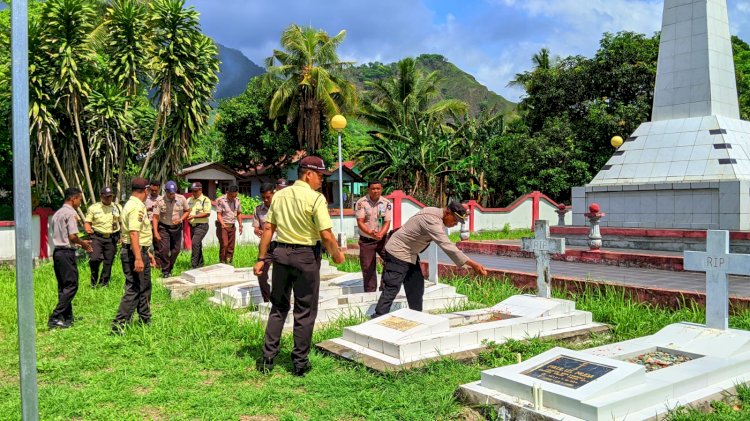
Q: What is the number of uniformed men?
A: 12